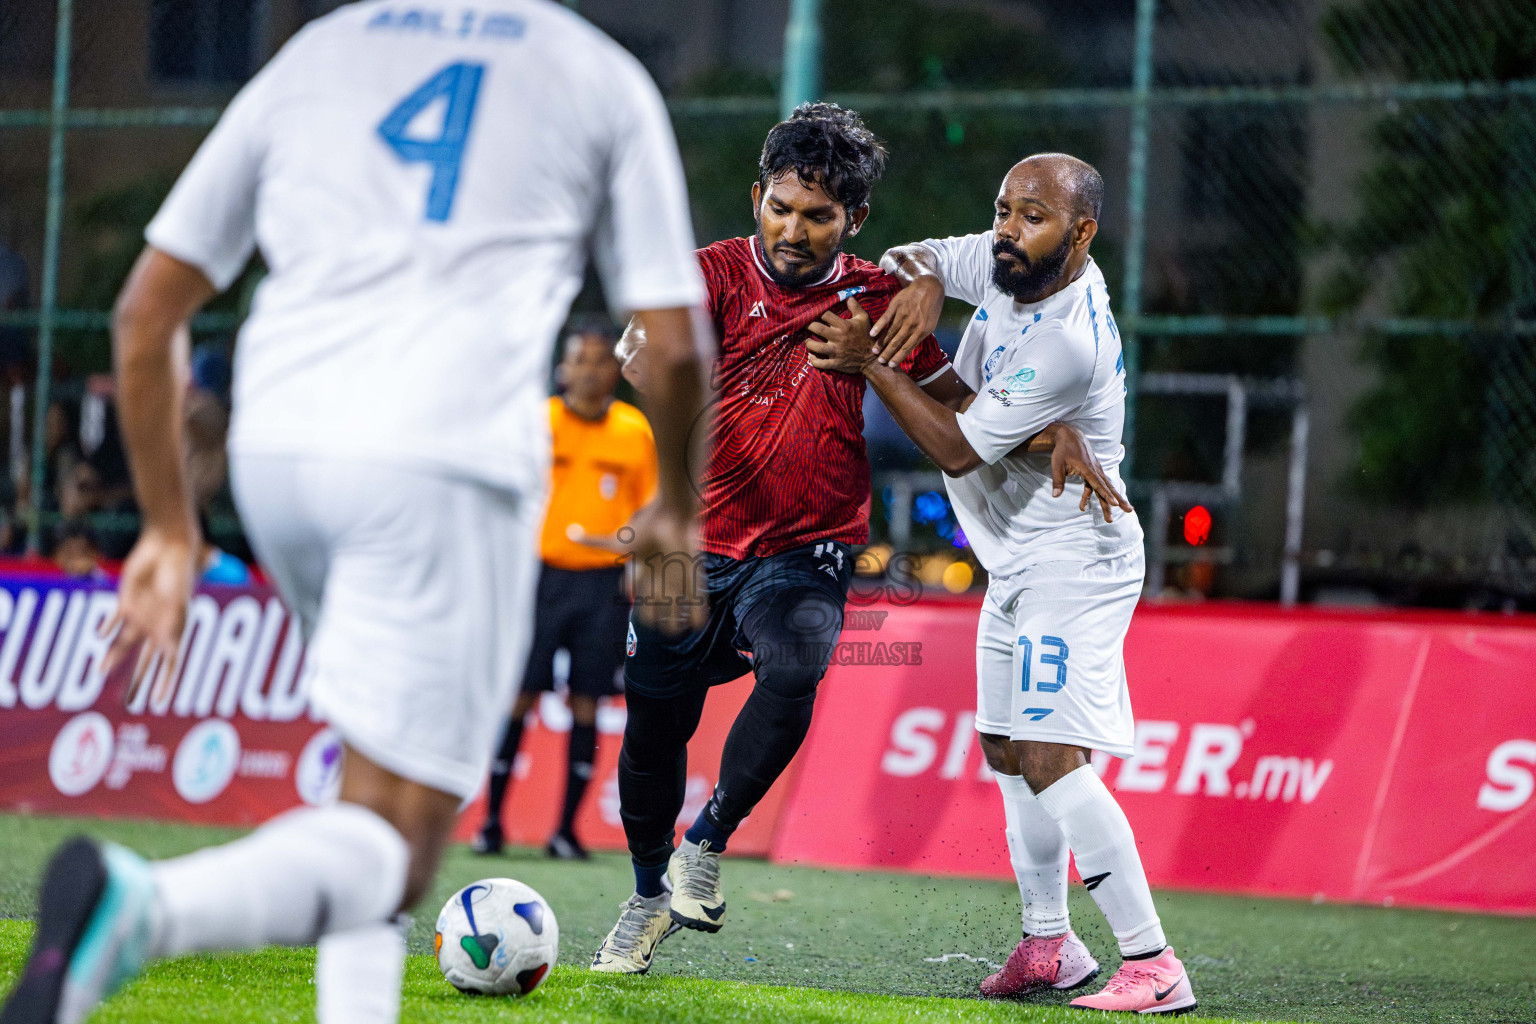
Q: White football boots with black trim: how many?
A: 2